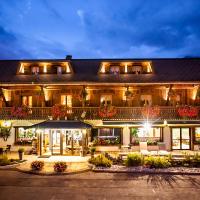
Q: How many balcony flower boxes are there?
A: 5